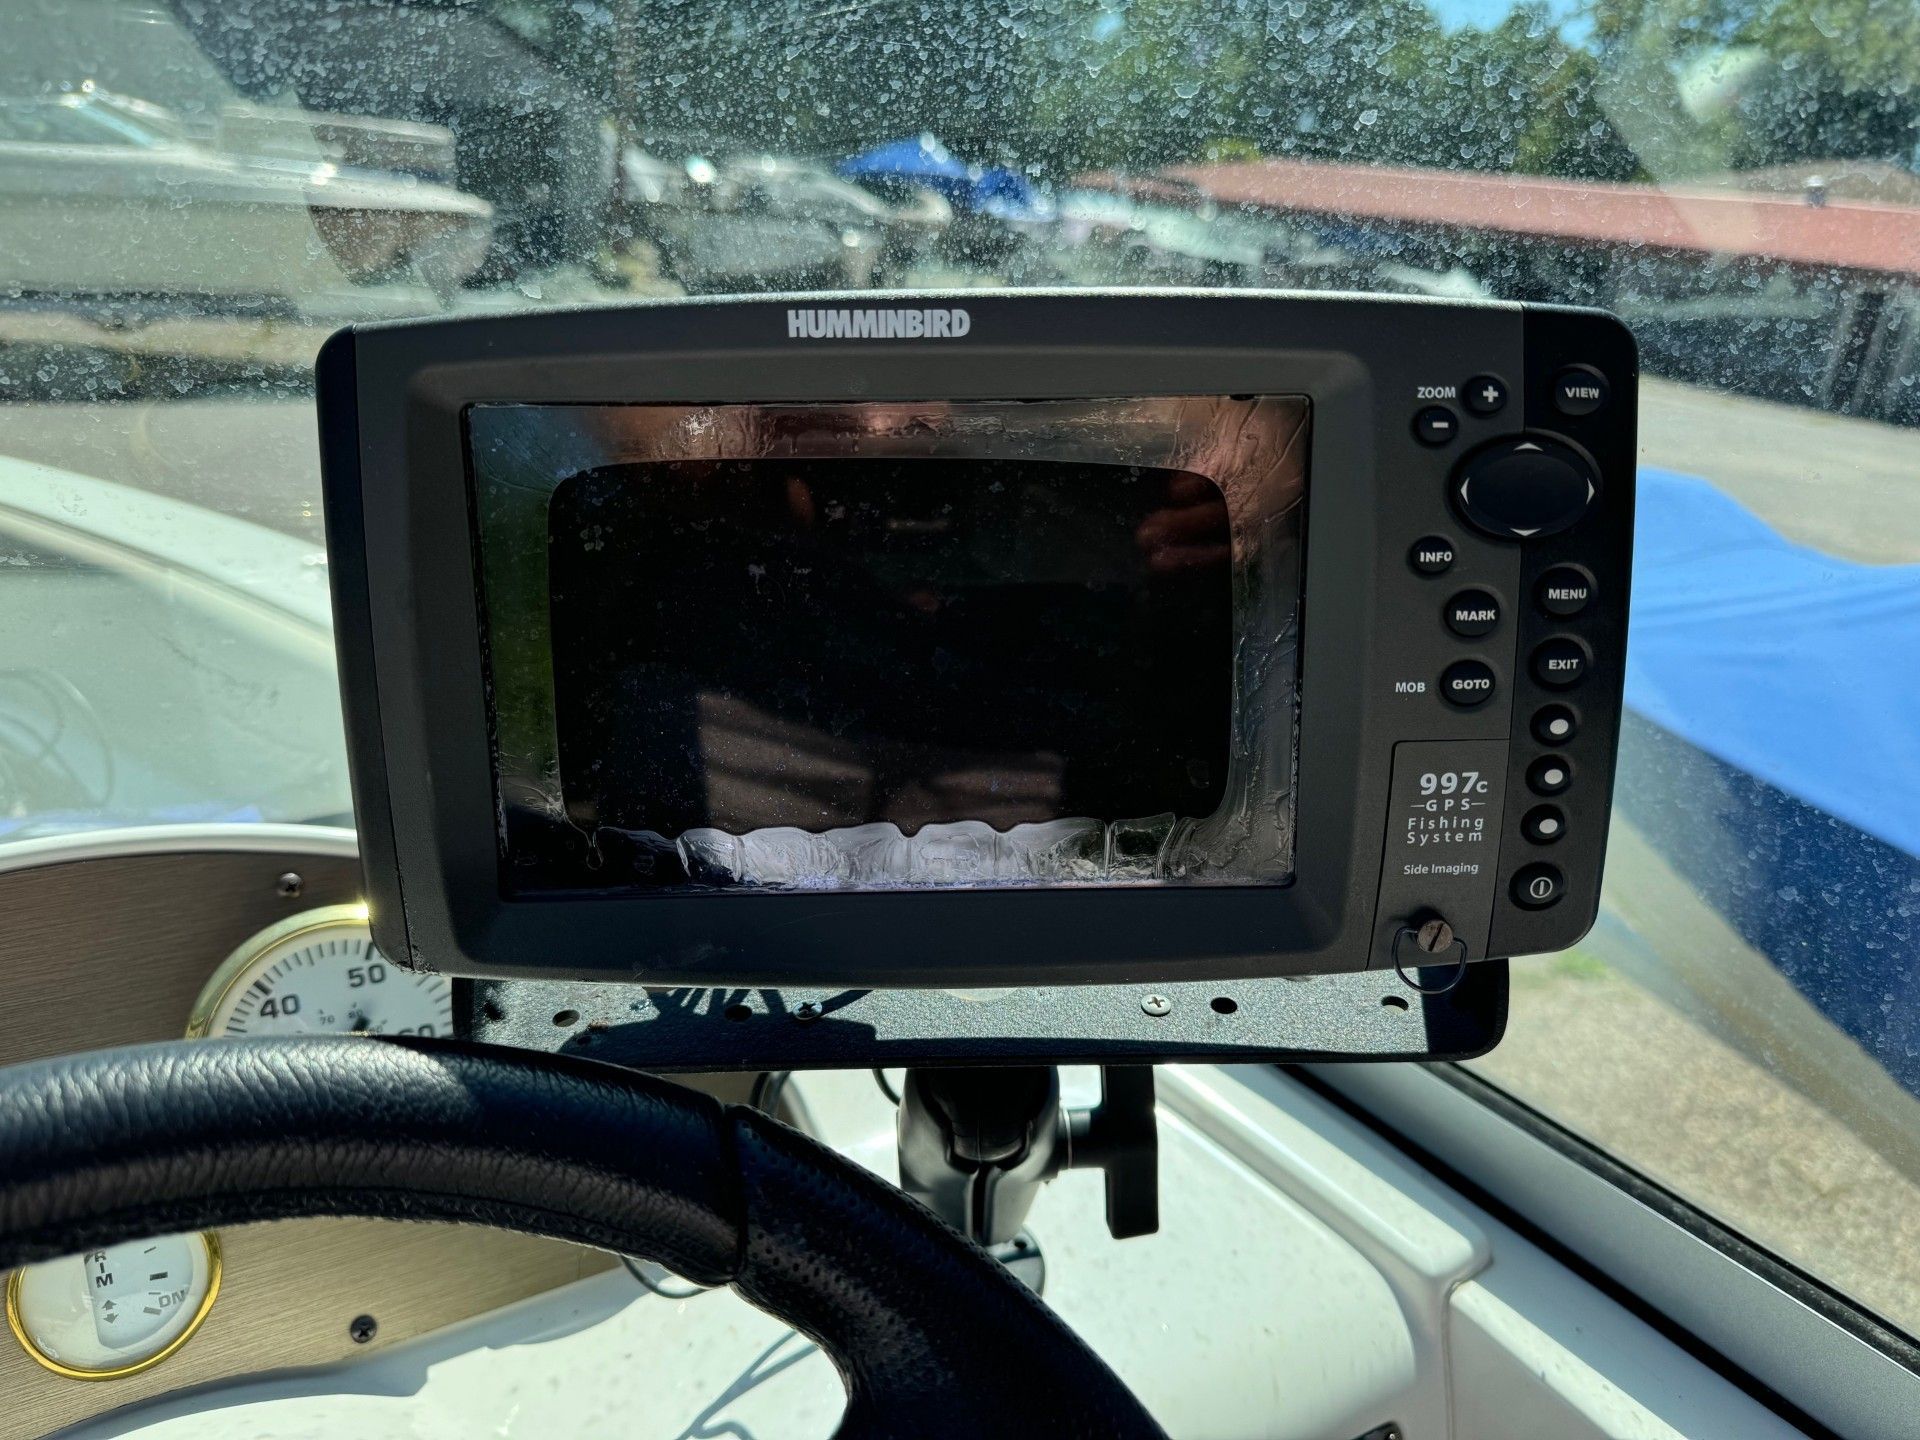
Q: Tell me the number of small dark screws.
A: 2